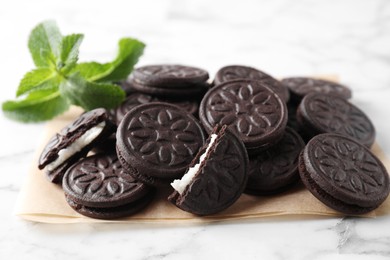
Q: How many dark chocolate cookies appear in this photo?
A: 12